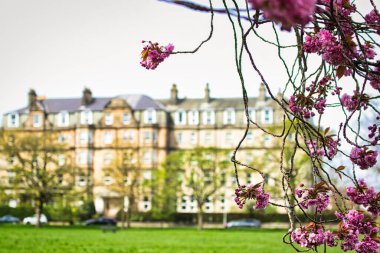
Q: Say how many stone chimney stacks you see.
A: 5